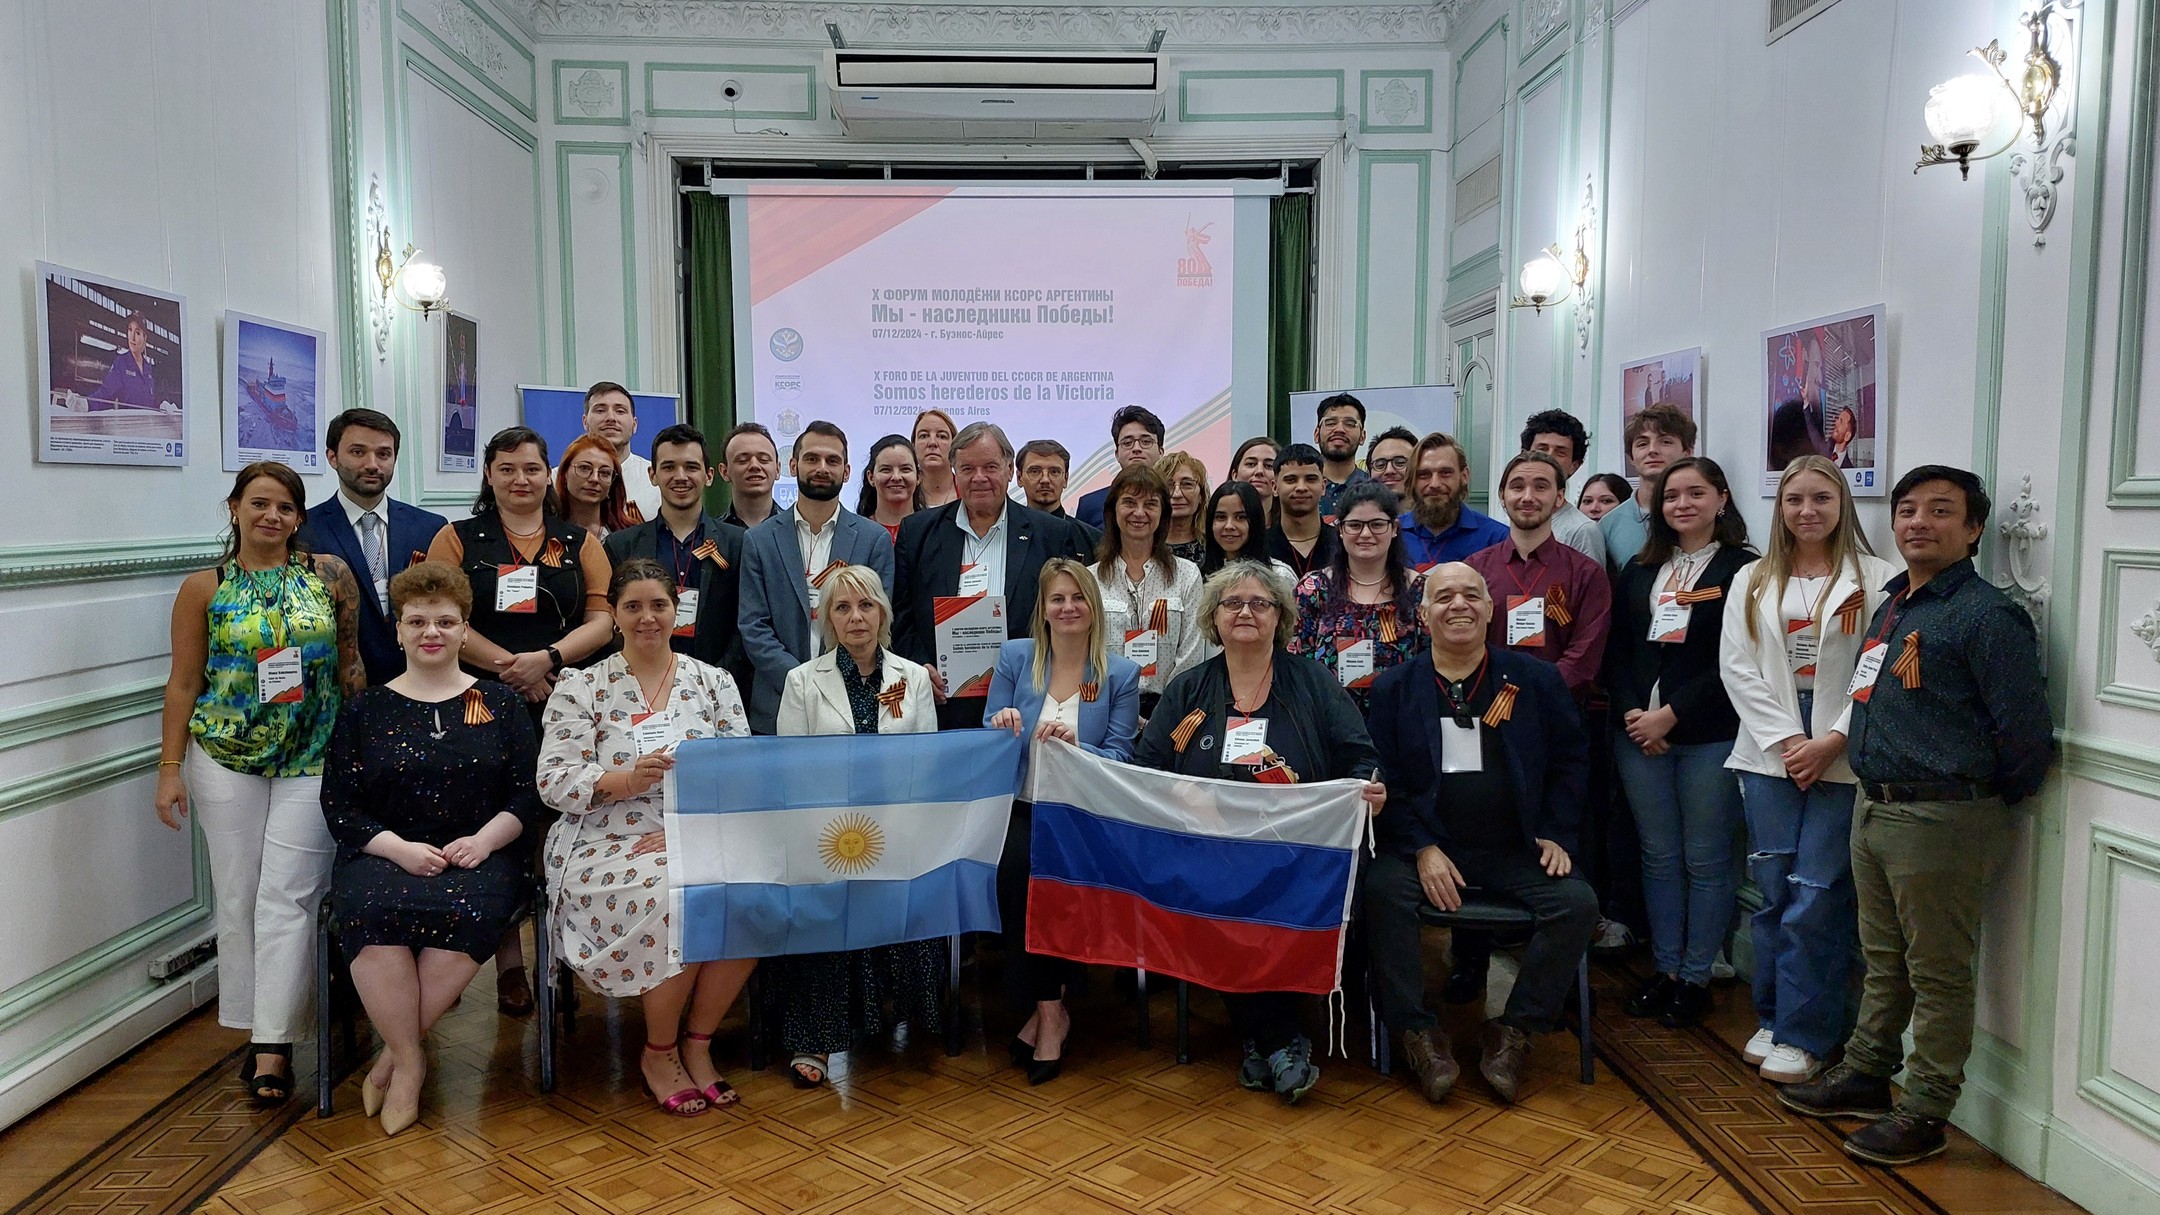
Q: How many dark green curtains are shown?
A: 2